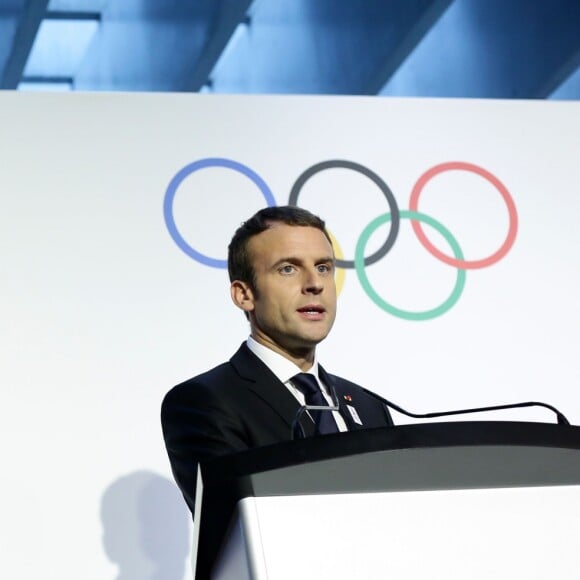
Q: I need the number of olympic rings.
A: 5